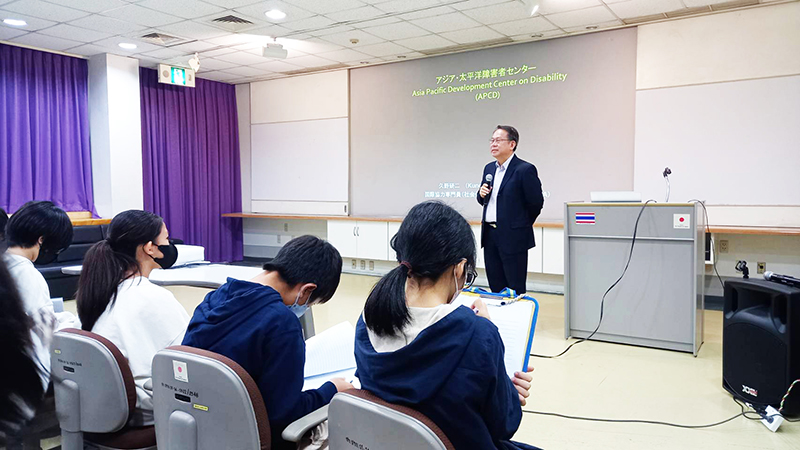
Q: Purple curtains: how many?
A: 2